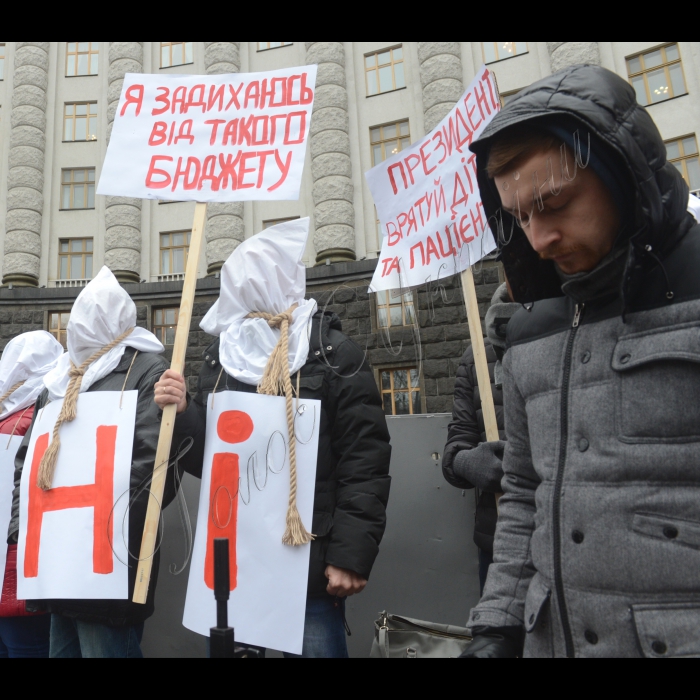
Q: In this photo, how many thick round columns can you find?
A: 6